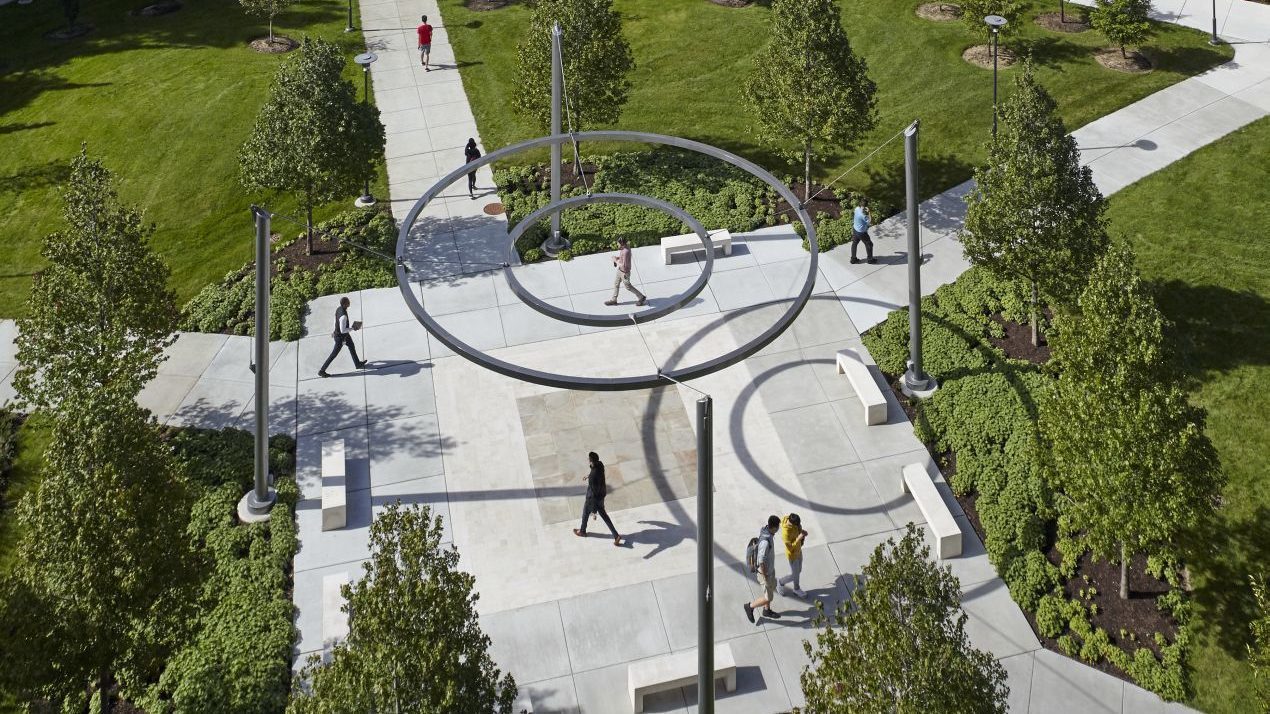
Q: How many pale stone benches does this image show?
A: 6